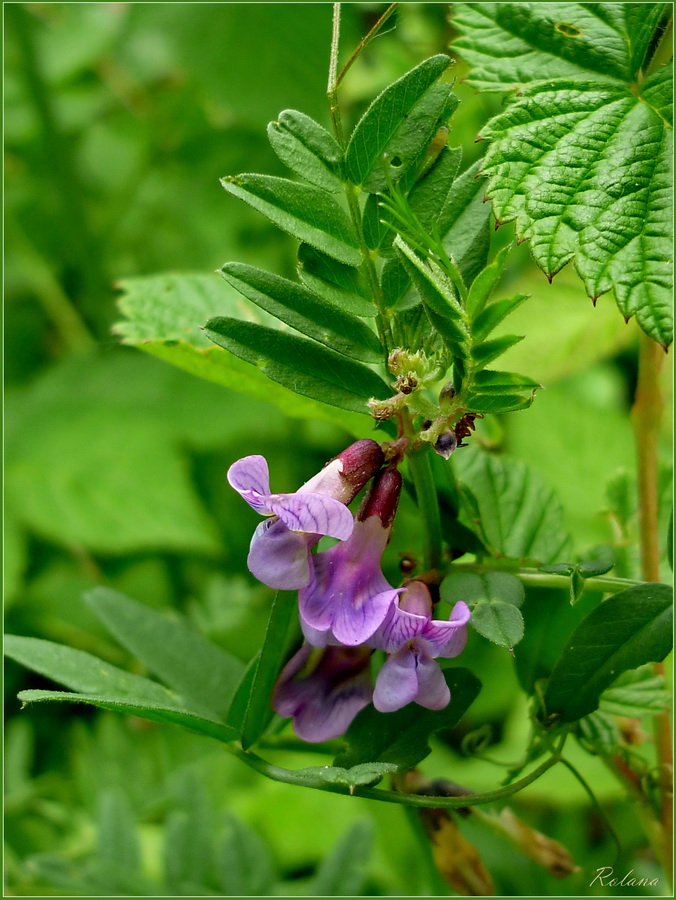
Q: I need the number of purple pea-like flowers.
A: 4